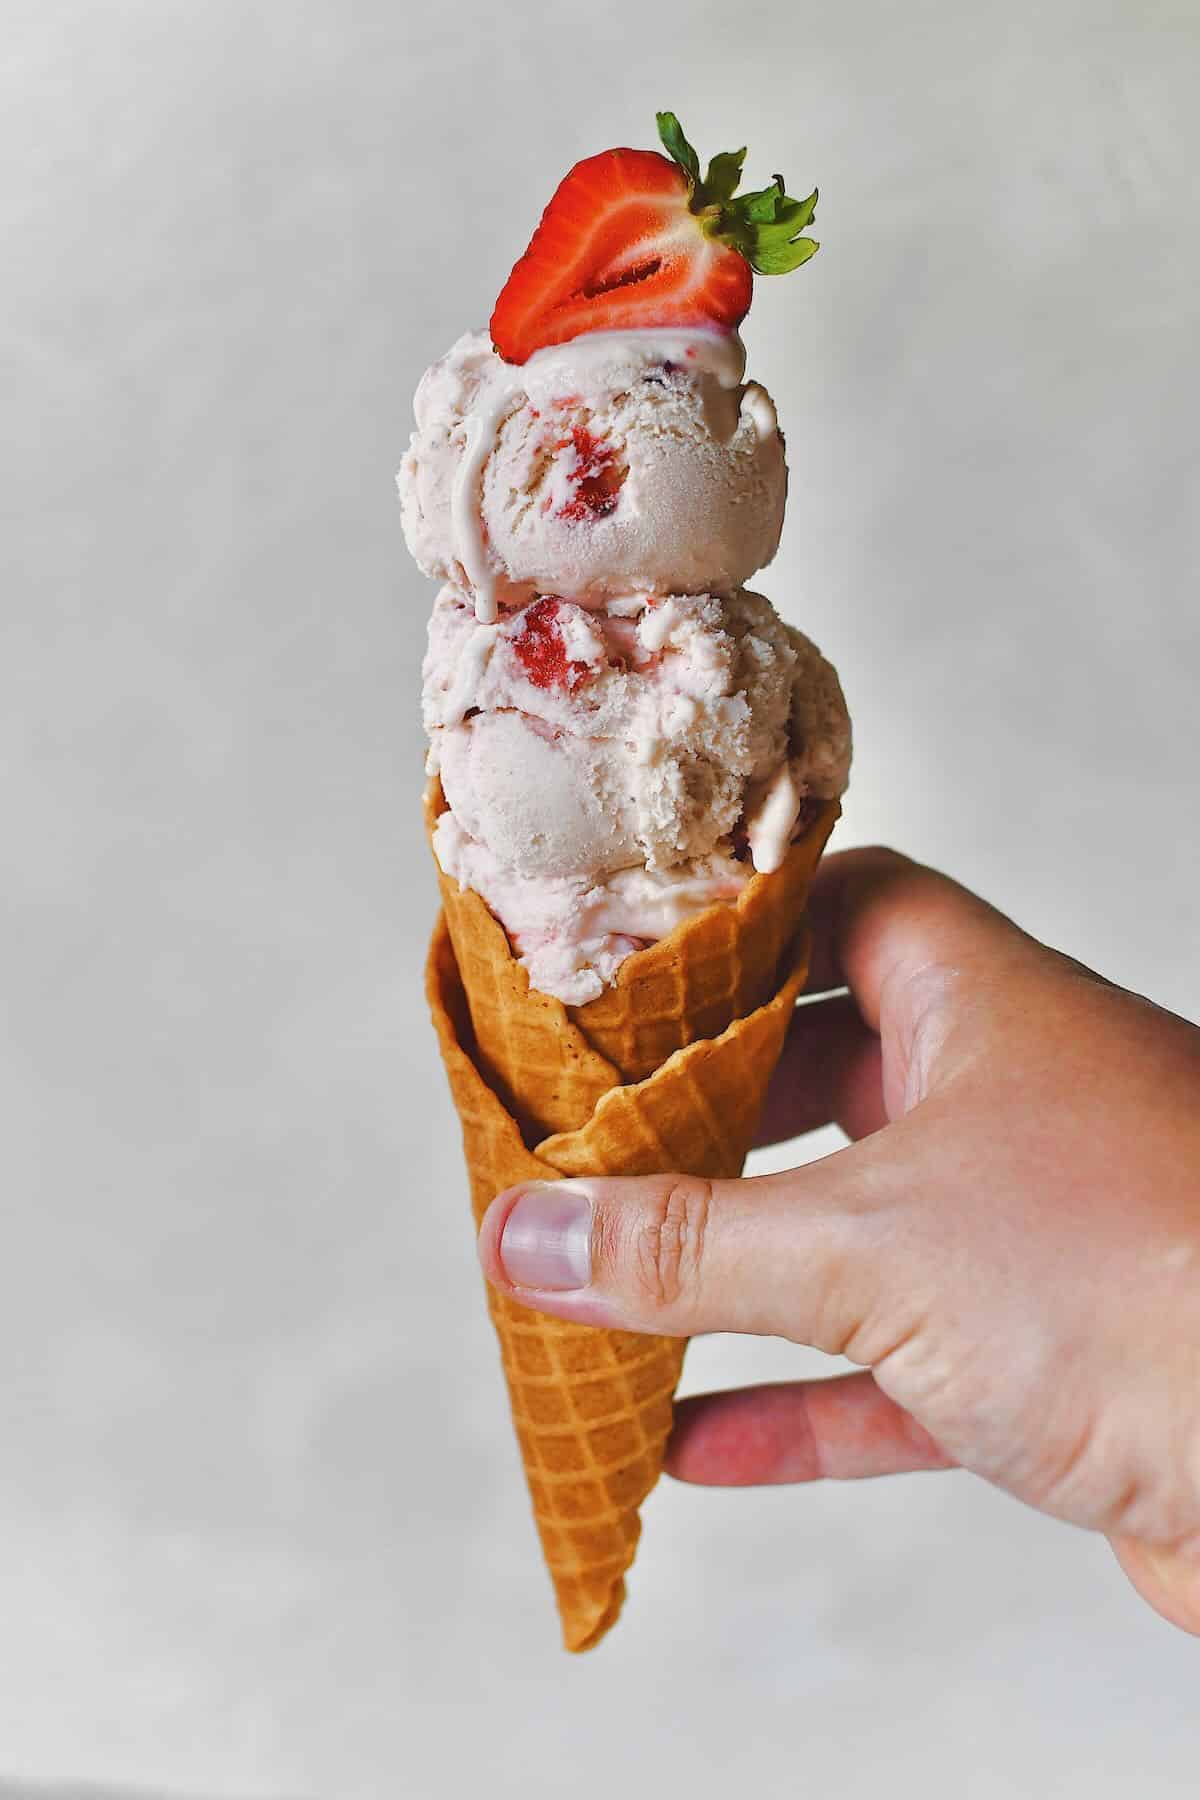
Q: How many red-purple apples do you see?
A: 0